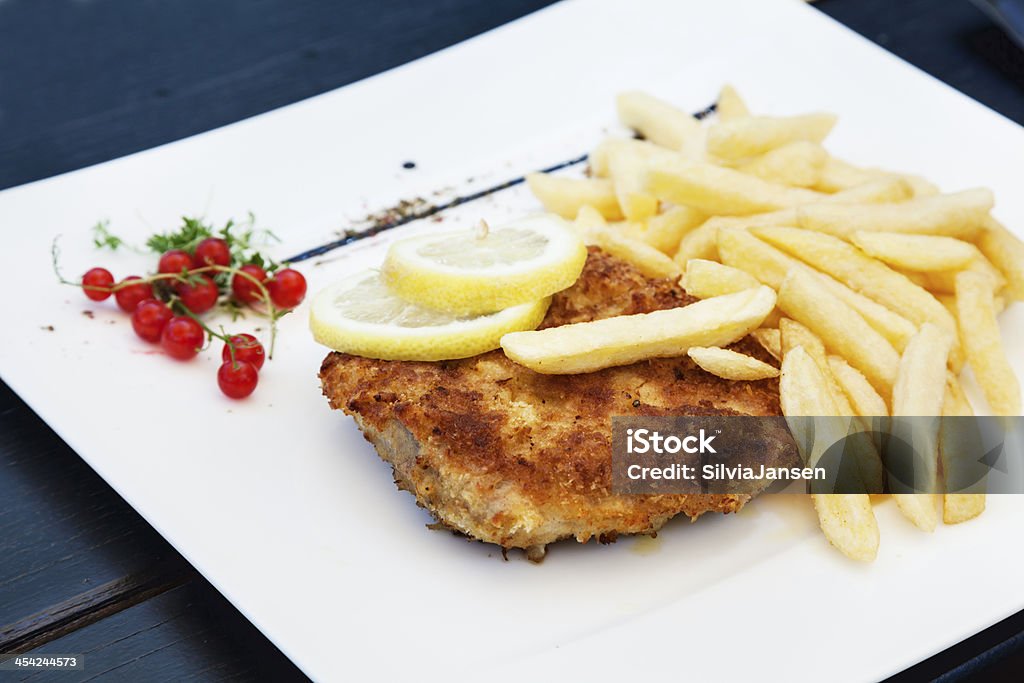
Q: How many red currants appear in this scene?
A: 11